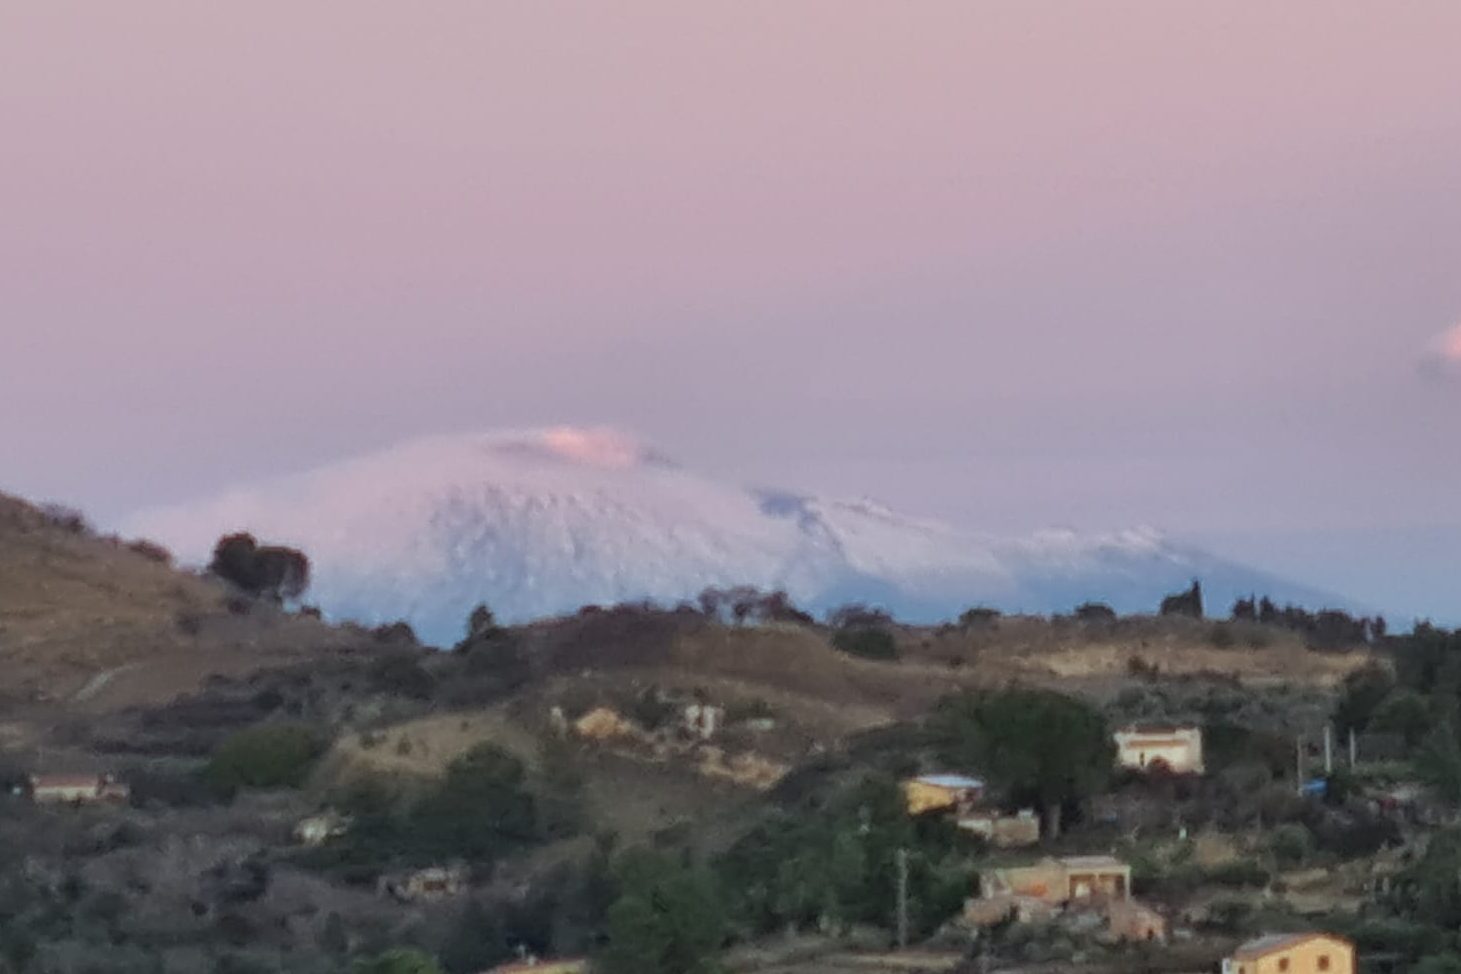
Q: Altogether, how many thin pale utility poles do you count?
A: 4